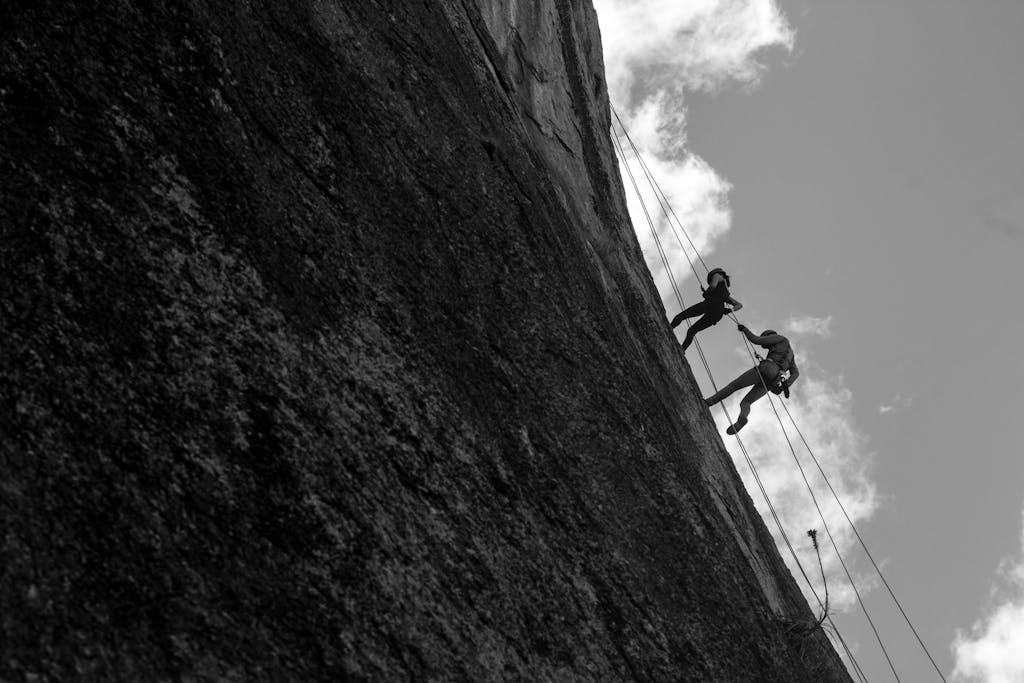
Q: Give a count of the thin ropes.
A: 4